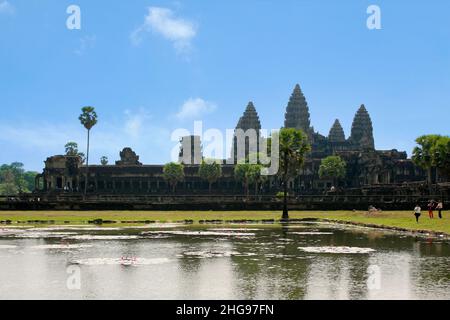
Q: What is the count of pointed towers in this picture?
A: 4